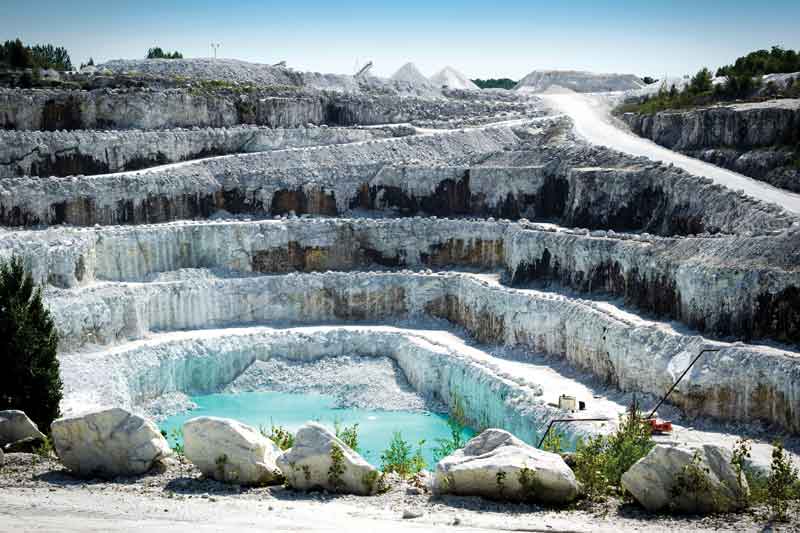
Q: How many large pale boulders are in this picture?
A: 6